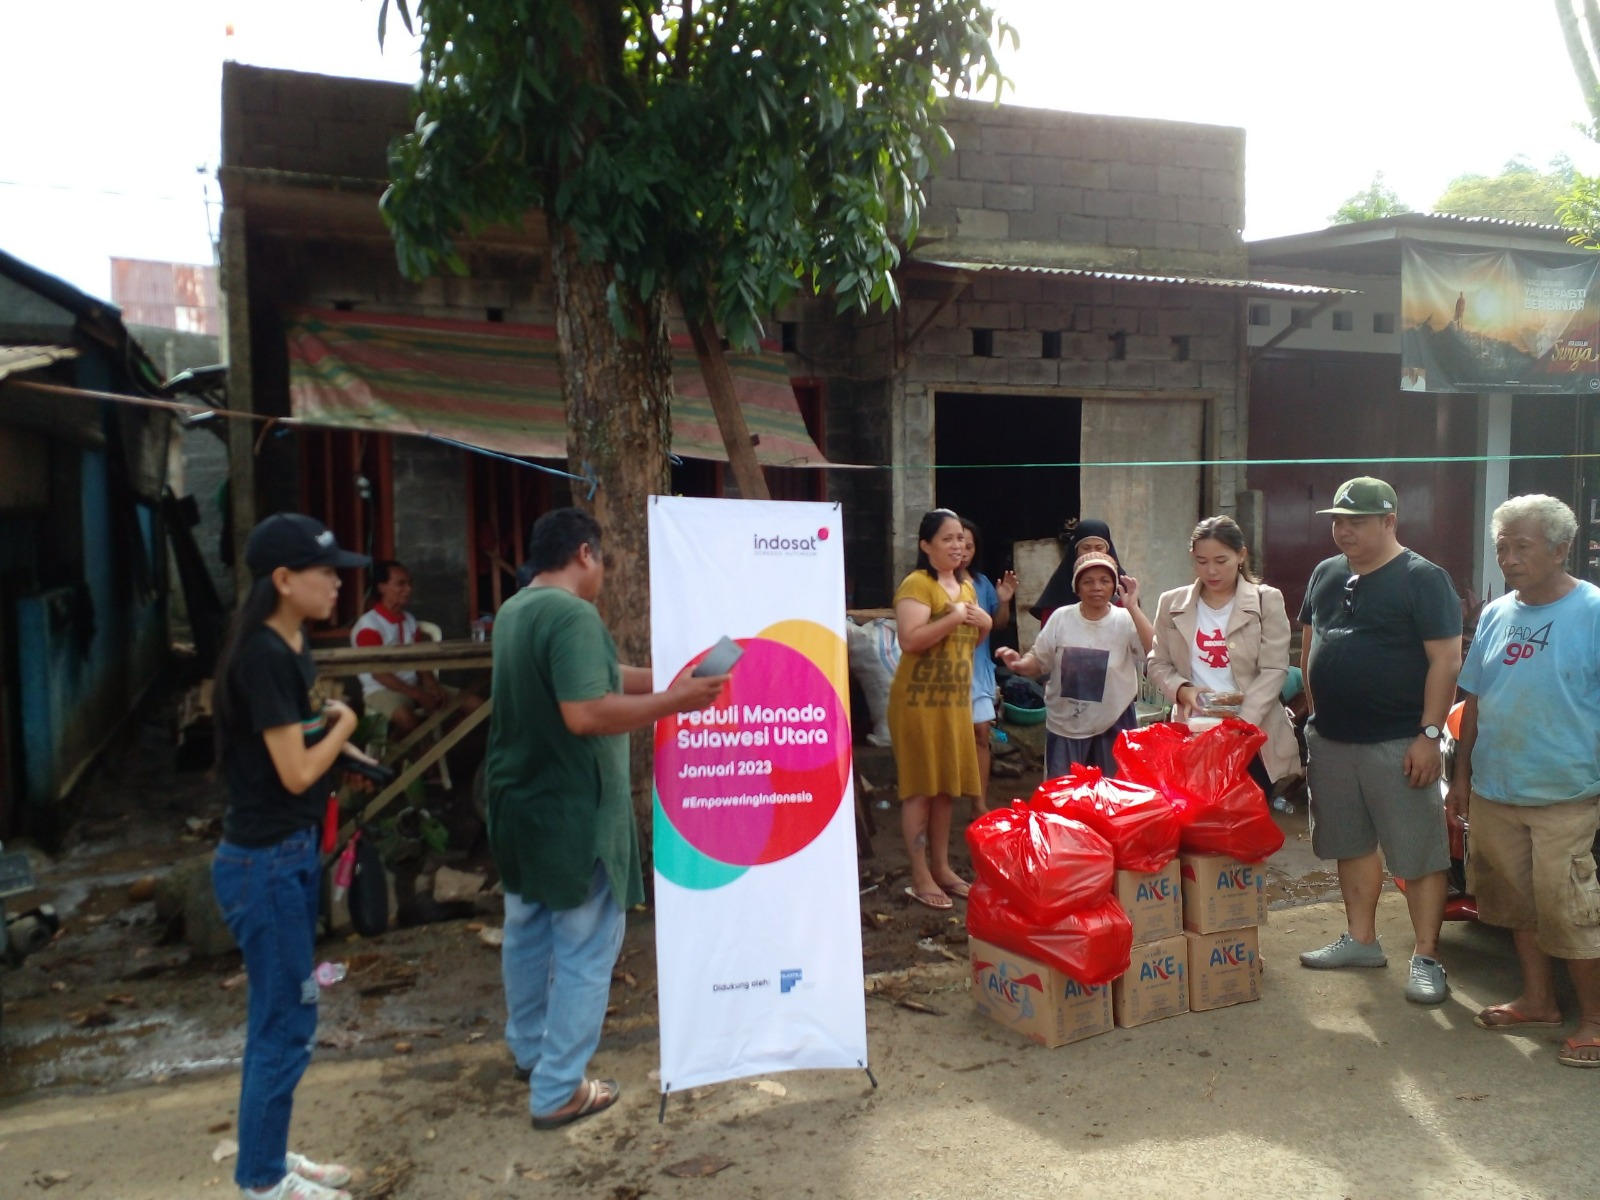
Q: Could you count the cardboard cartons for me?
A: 5